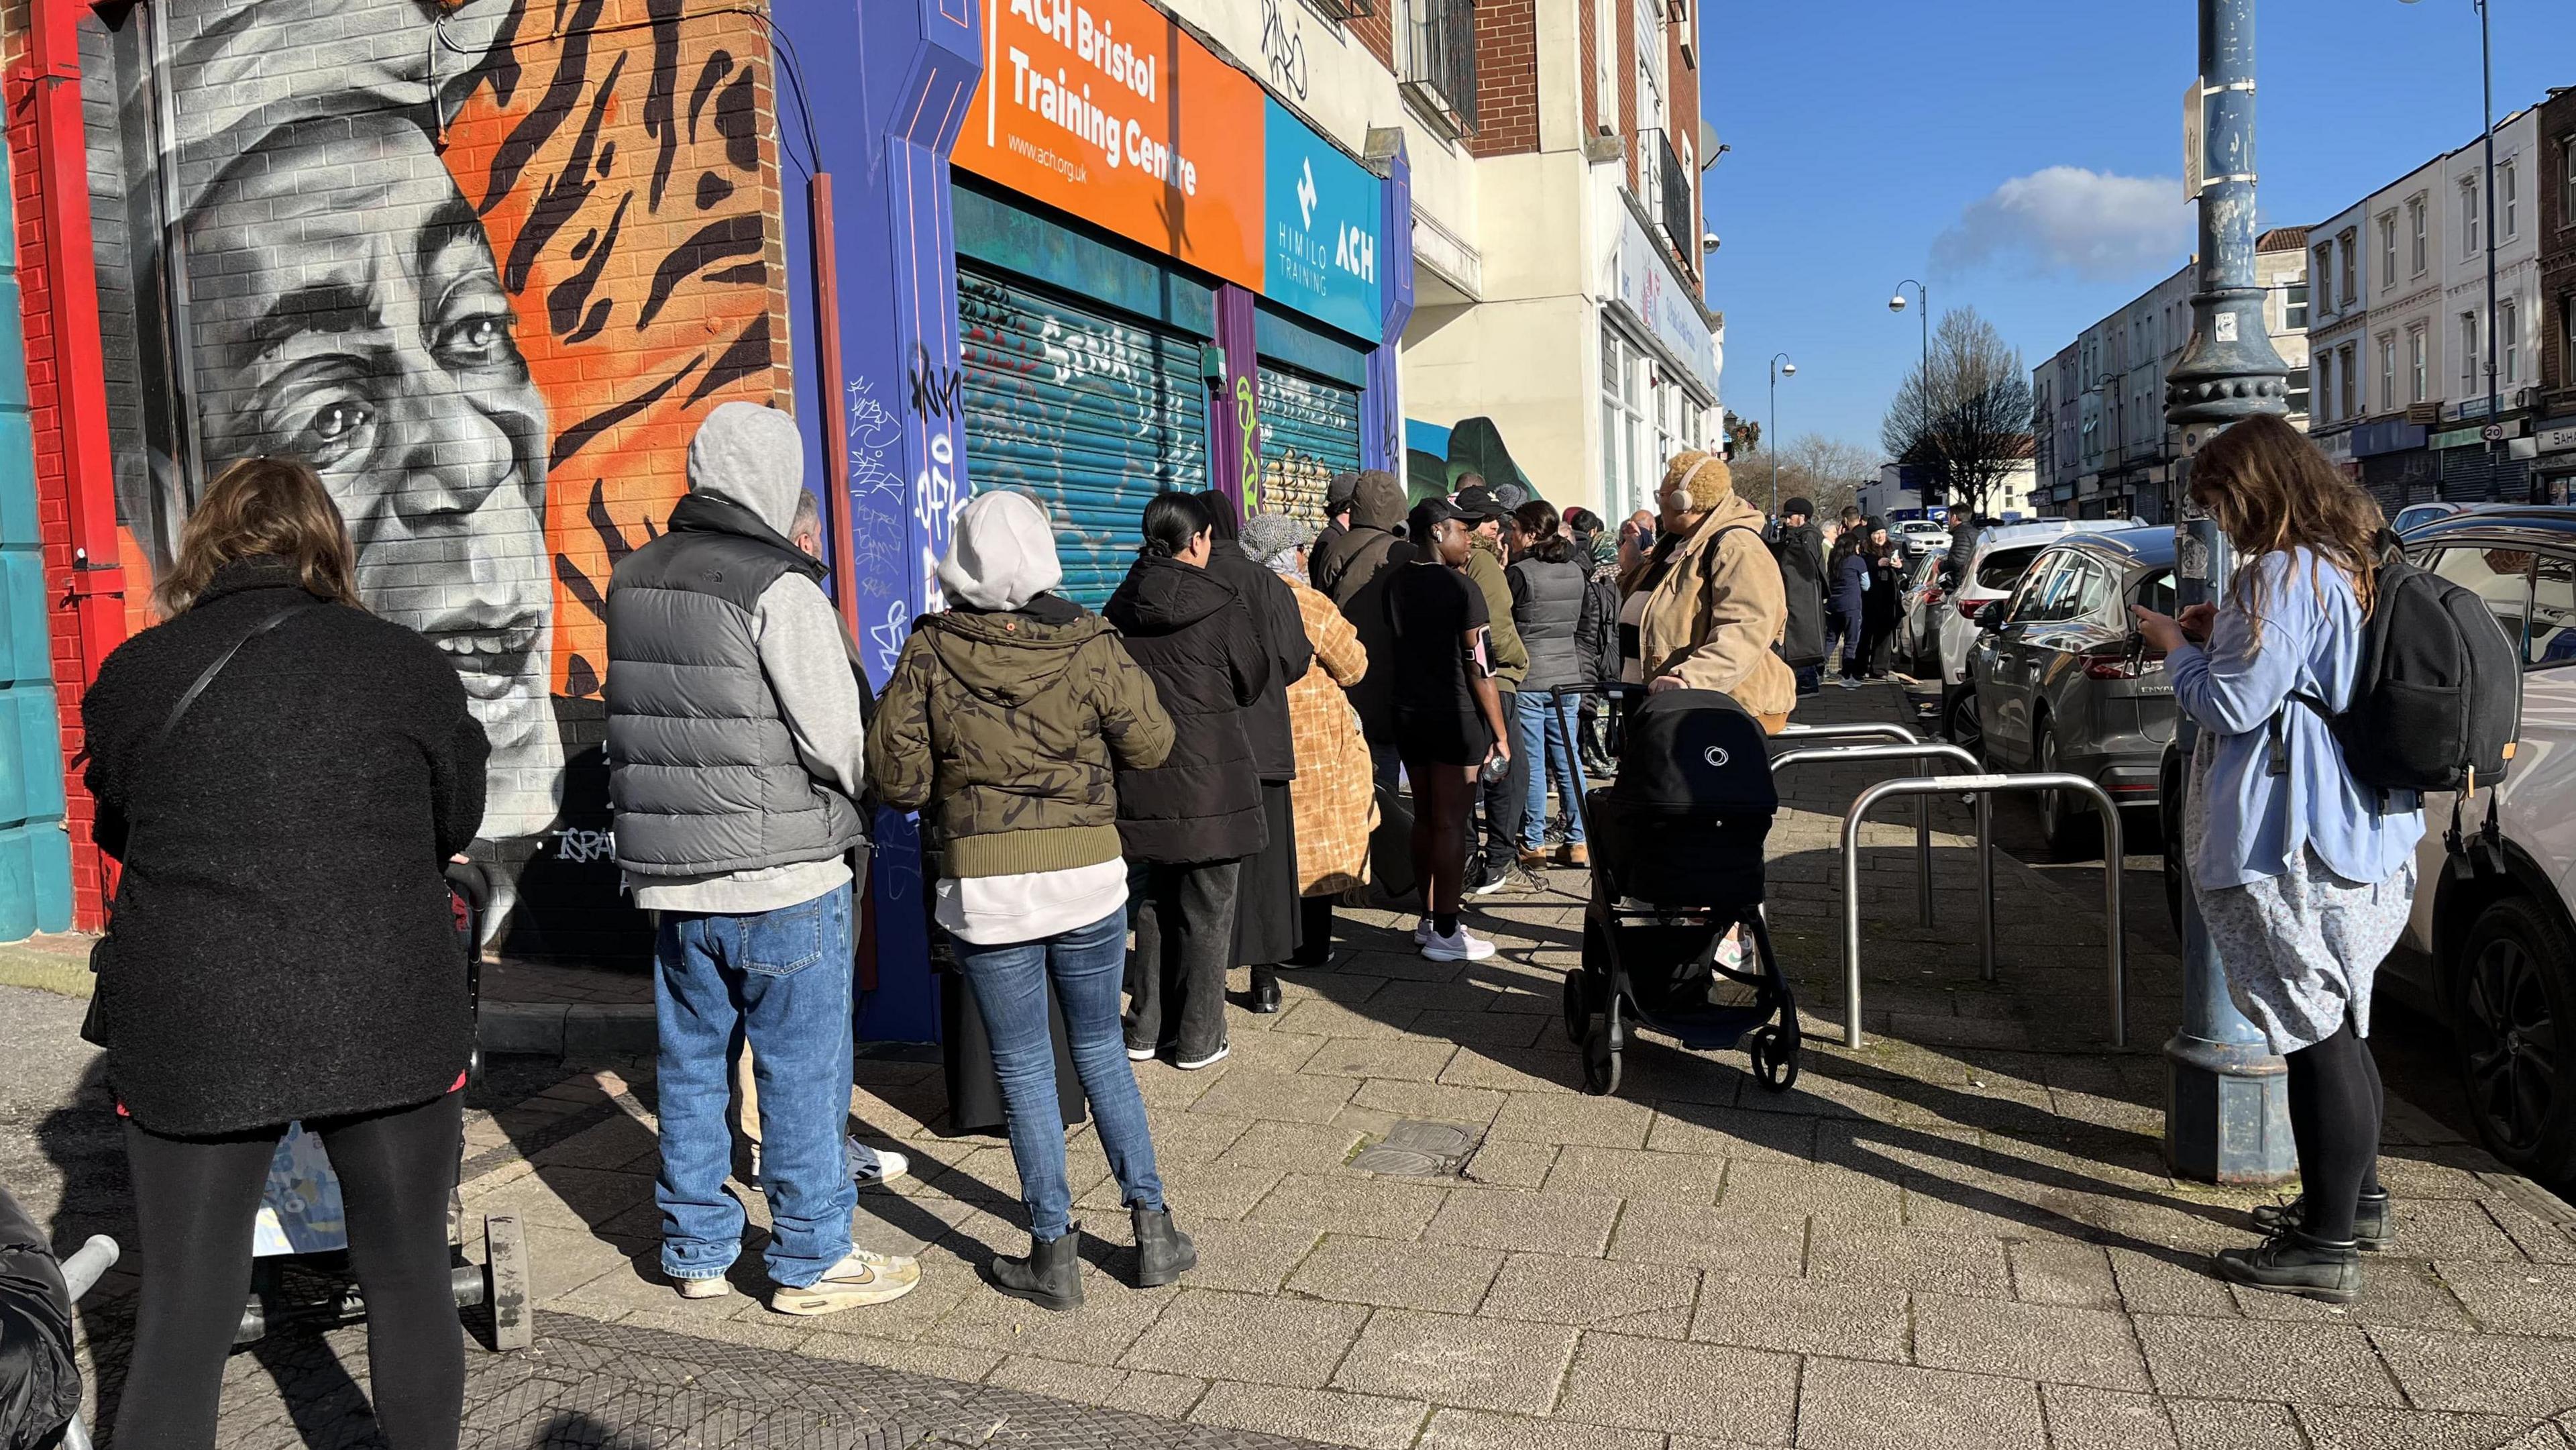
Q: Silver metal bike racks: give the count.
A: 3